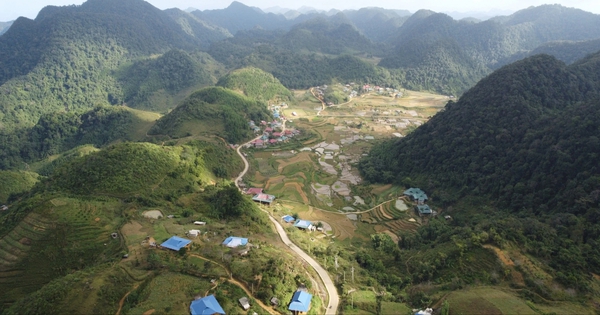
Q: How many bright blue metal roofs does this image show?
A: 6